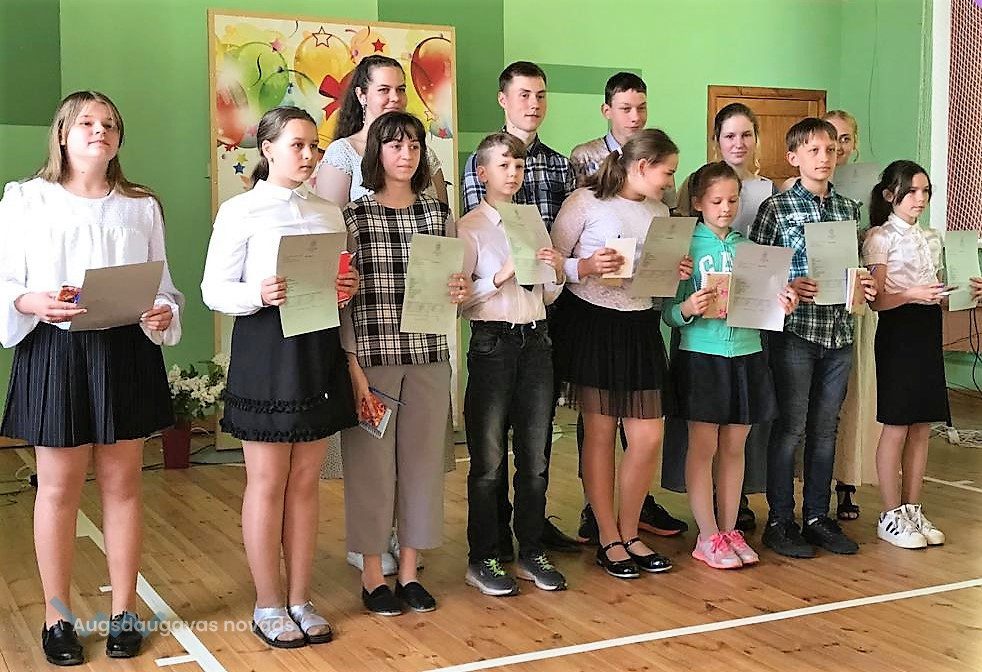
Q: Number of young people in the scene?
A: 13